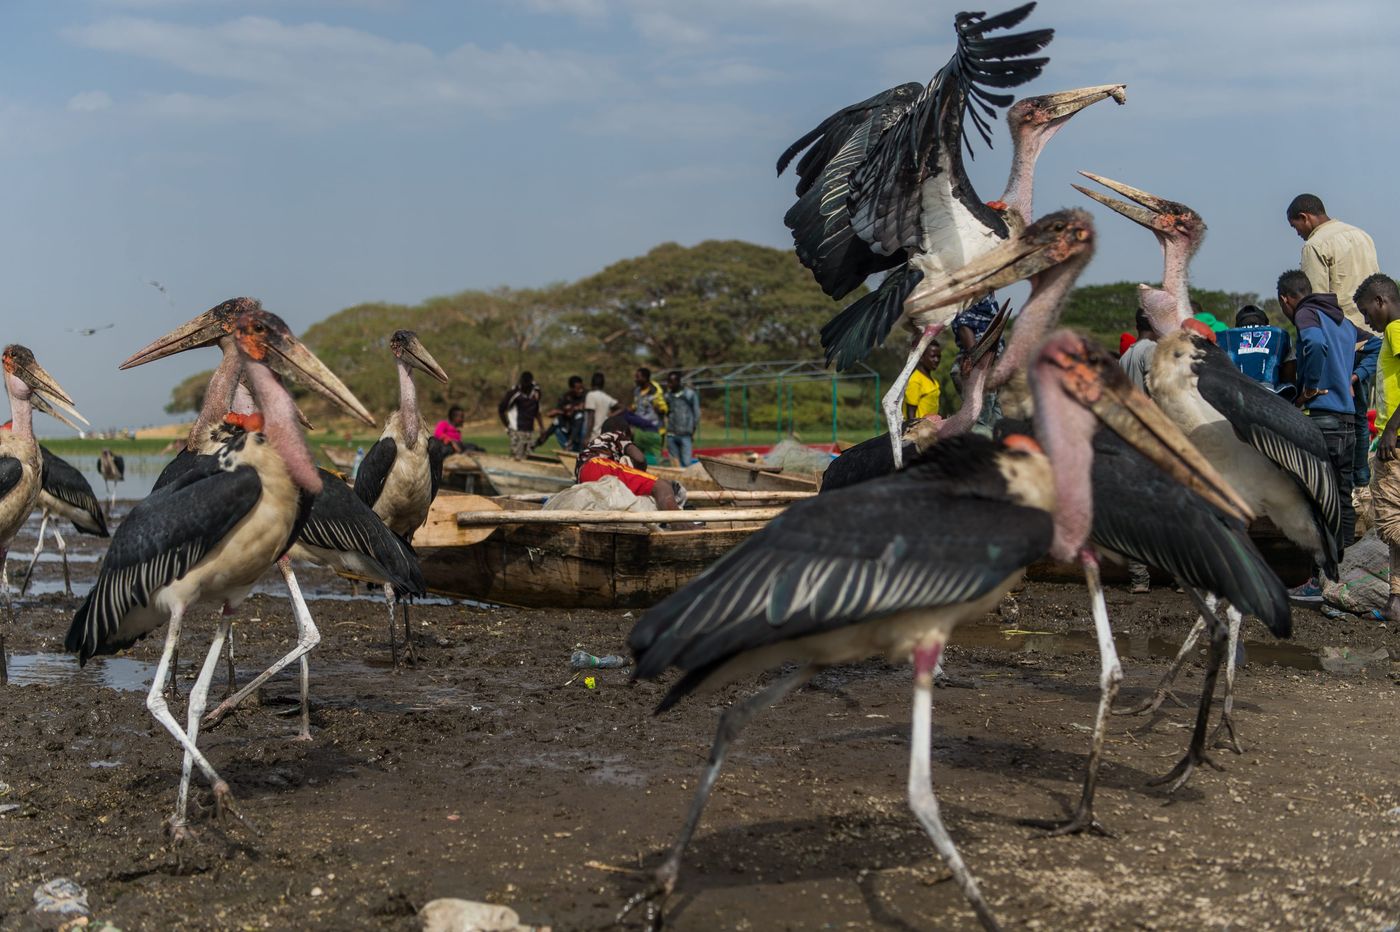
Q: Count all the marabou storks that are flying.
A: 1